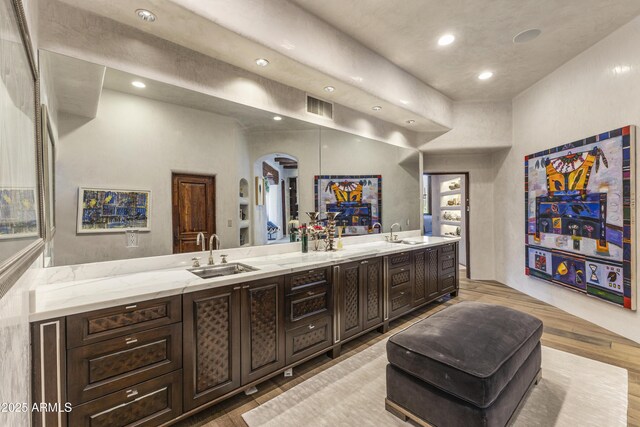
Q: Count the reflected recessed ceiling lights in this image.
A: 2